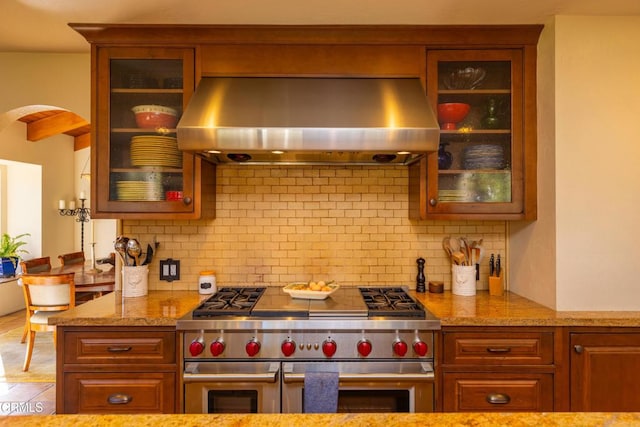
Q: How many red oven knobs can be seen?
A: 8